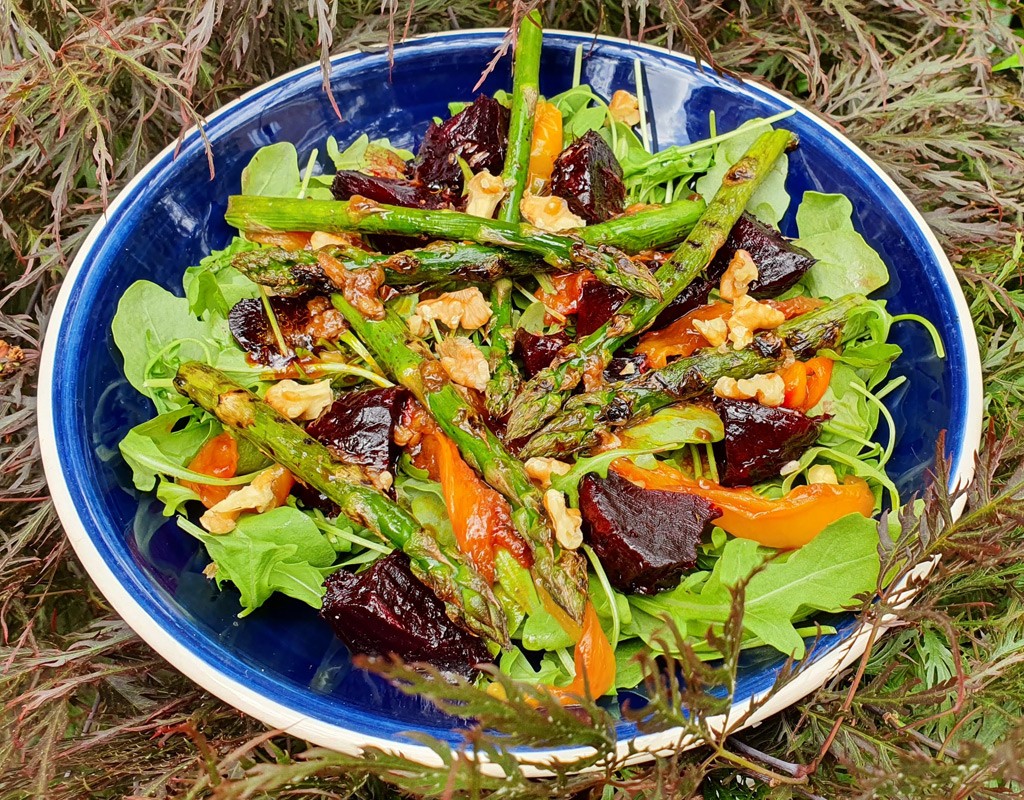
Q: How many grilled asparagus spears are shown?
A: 7